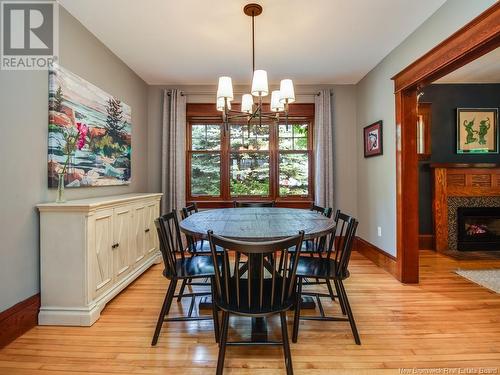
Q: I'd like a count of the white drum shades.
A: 6